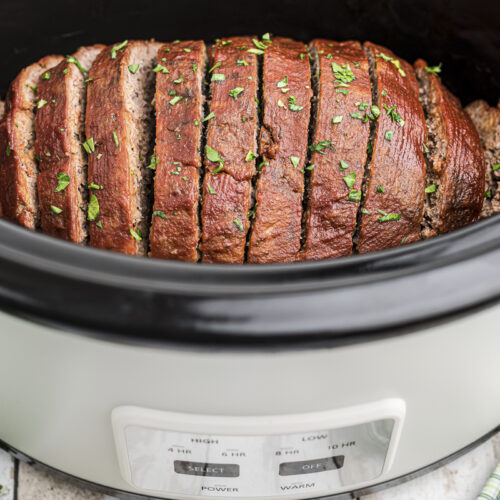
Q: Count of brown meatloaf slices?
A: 9